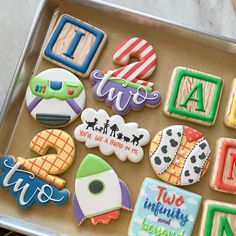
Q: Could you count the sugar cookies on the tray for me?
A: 12